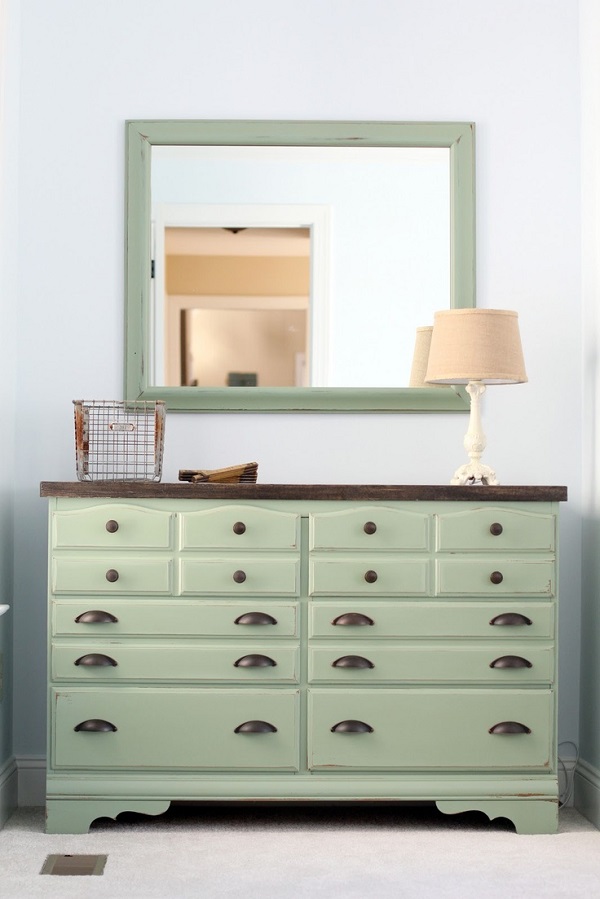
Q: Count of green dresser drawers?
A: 14